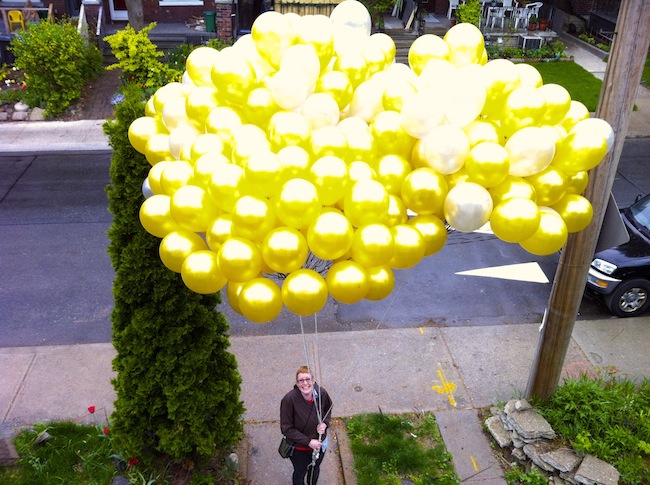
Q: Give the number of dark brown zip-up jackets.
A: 1